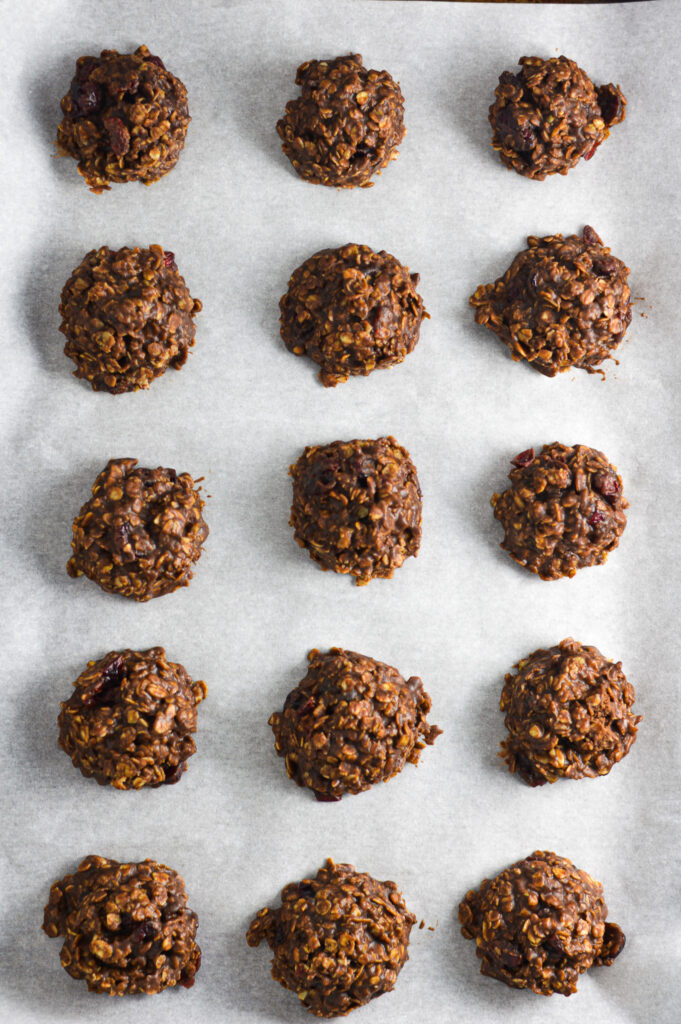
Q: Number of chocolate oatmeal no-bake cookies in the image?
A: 15